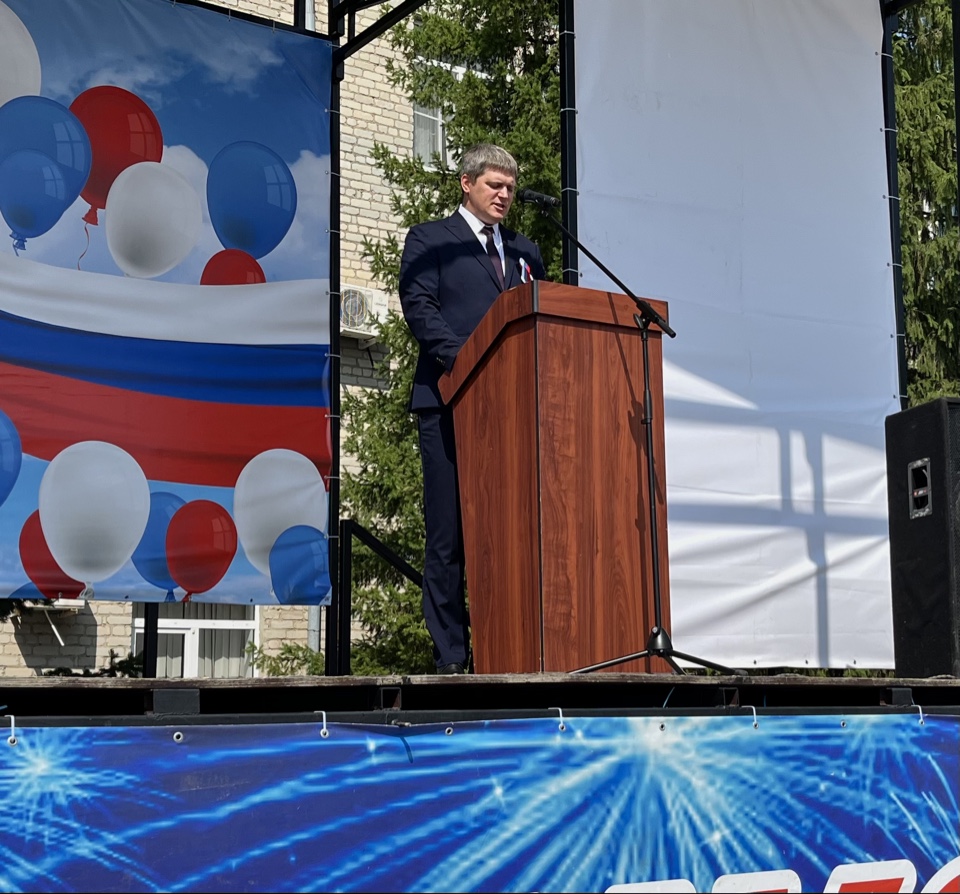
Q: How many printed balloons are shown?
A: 15